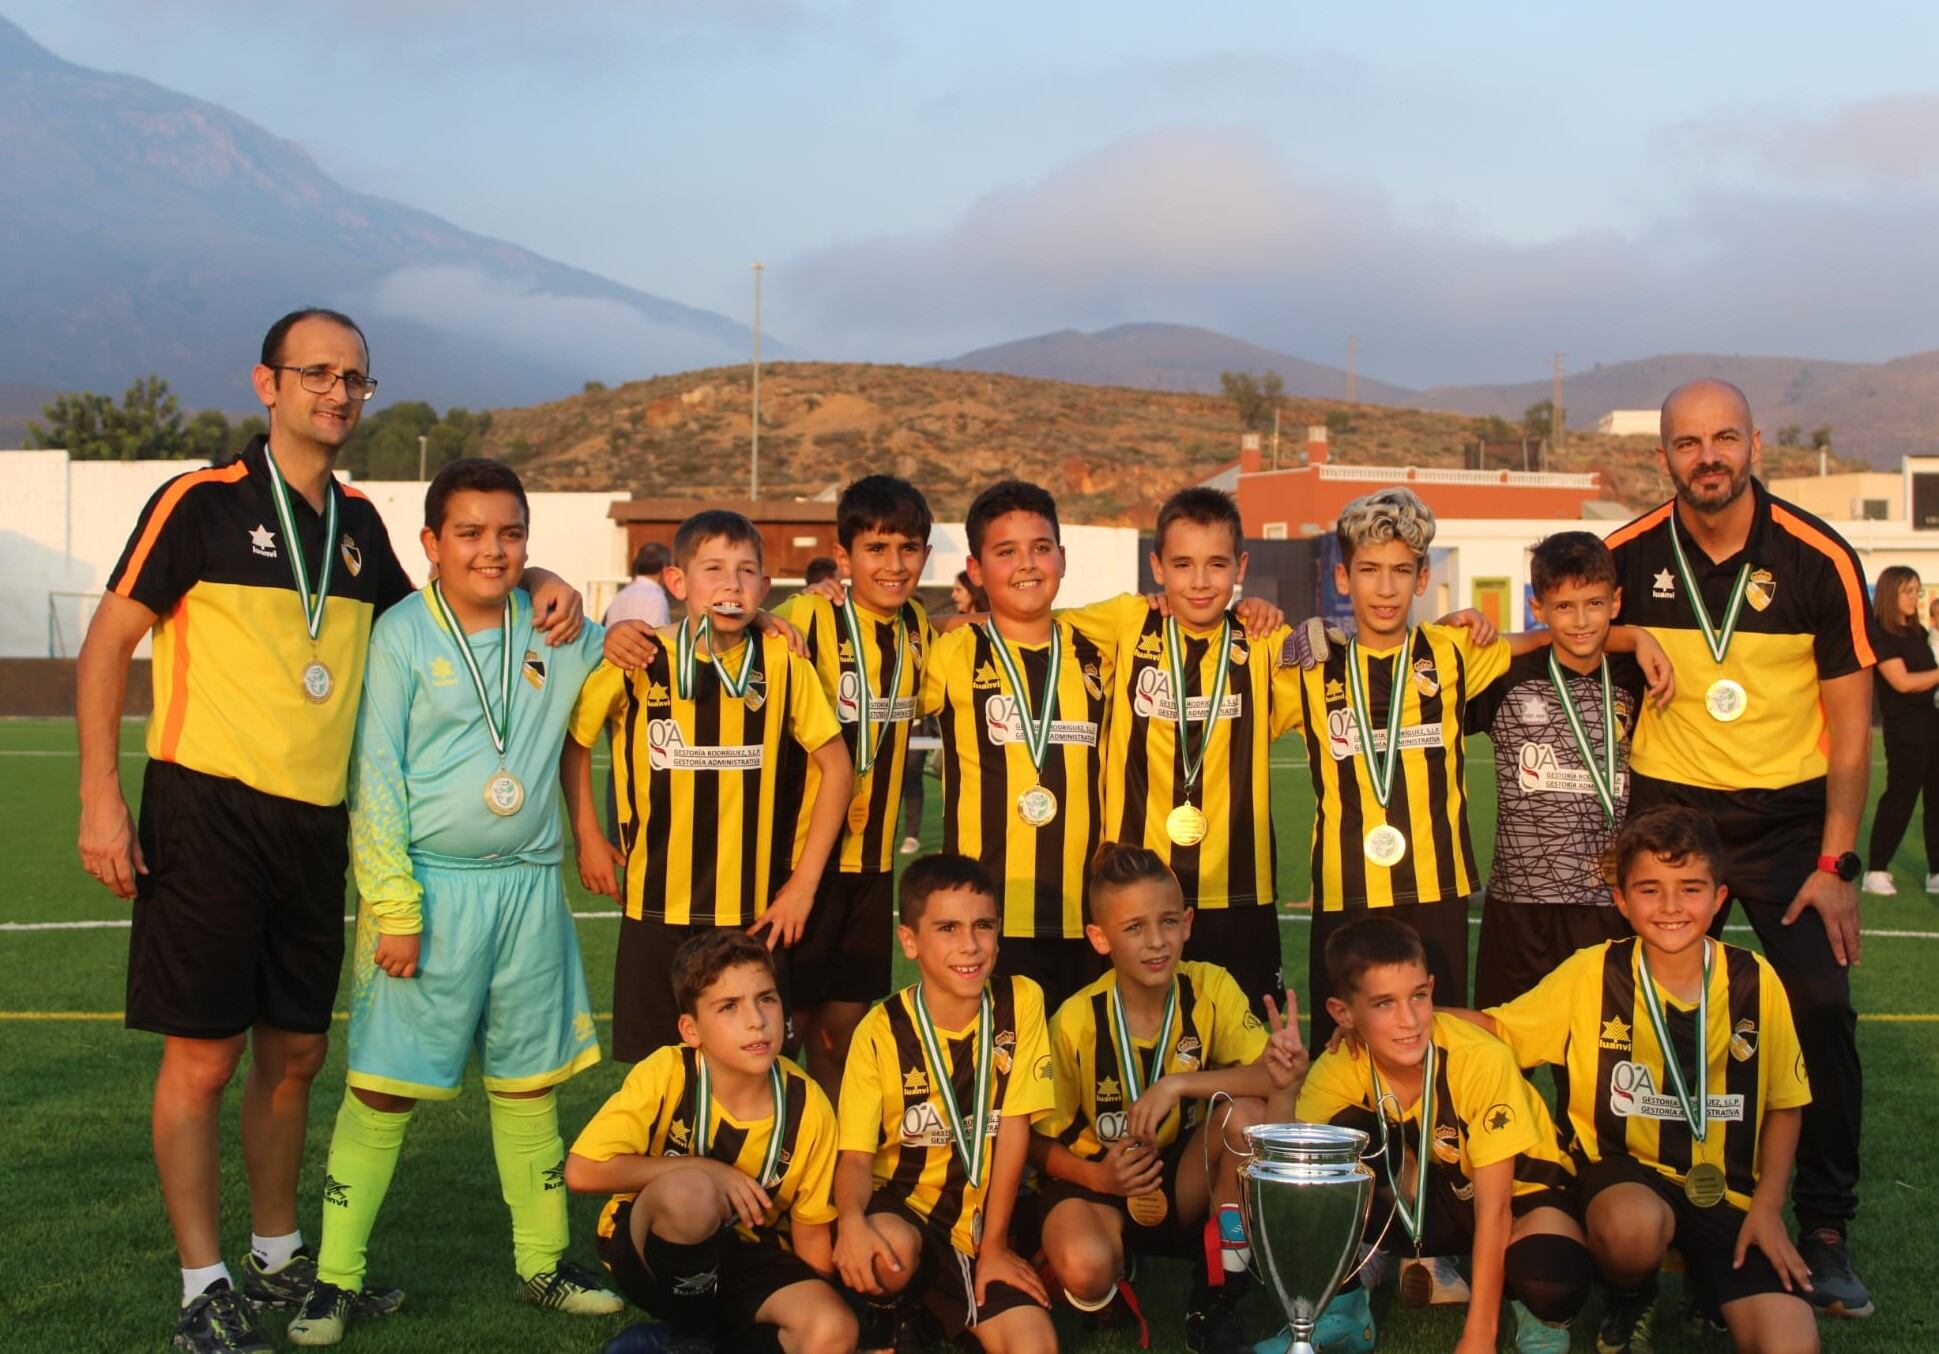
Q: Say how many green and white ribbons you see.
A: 14